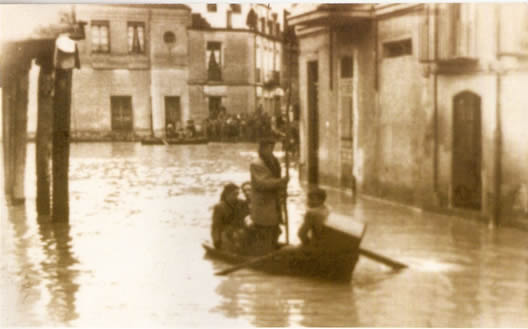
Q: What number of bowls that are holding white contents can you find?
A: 0